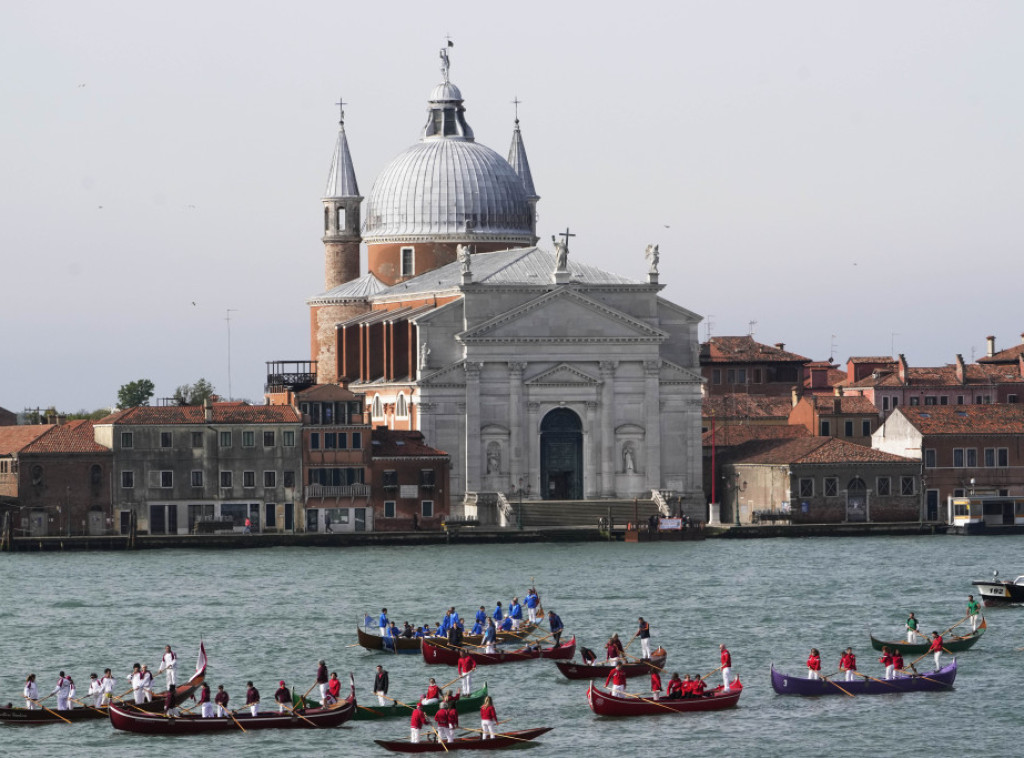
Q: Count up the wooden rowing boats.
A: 10